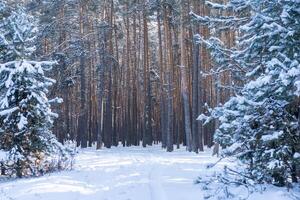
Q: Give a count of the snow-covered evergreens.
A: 2